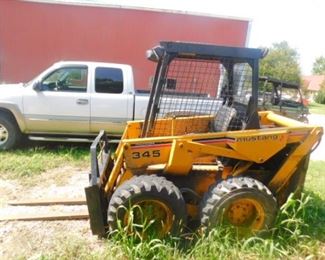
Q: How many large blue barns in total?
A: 0